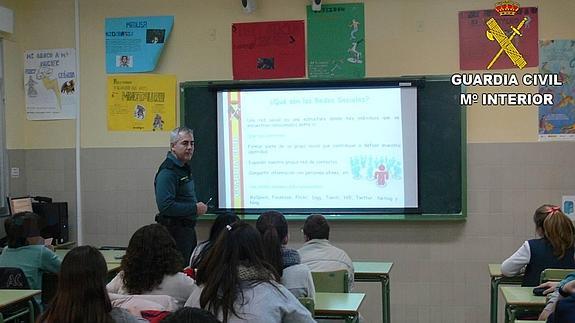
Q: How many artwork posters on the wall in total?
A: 7